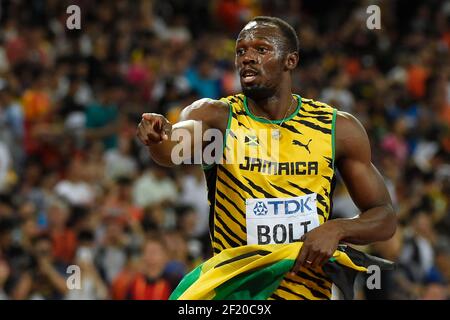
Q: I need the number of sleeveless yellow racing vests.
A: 1